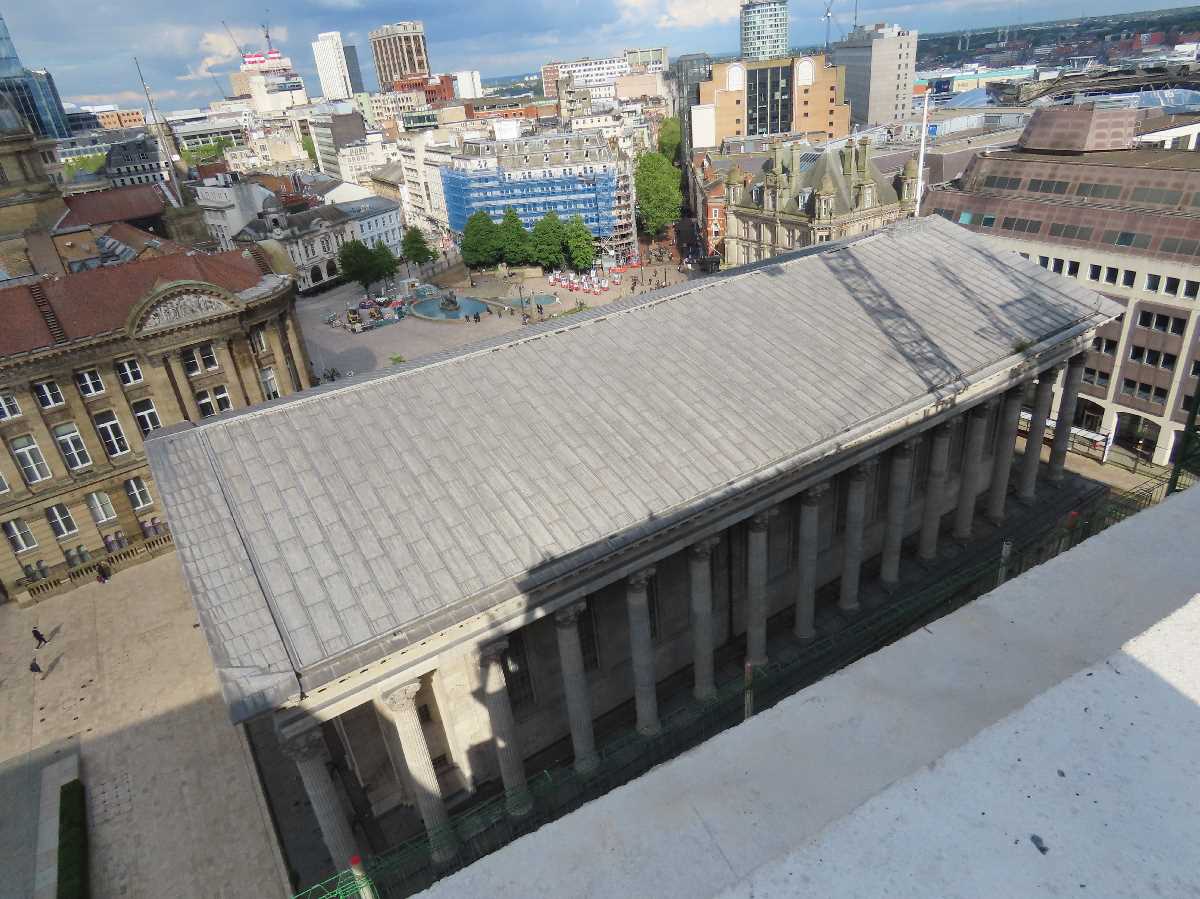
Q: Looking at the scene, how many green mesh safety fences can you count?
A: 1